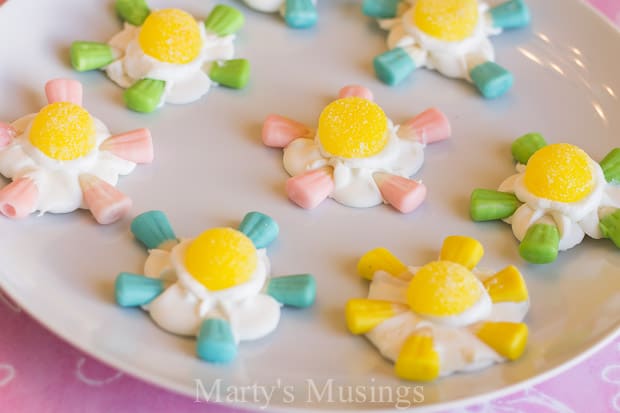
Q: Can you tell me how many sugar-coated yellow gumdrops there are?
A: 7